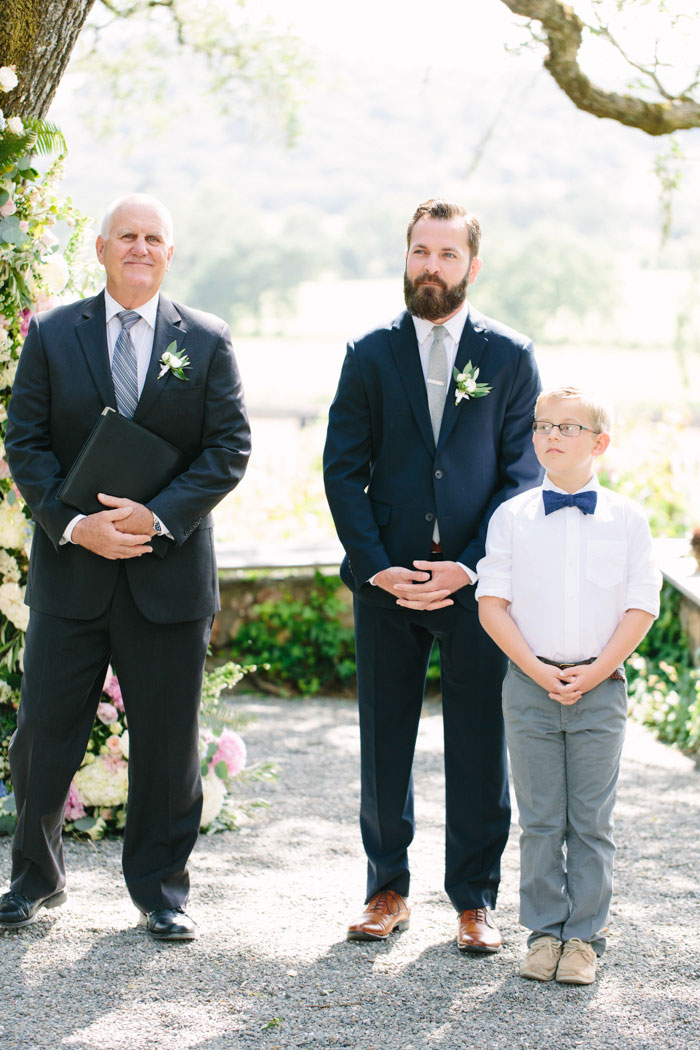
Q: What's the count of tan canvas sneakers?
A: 2